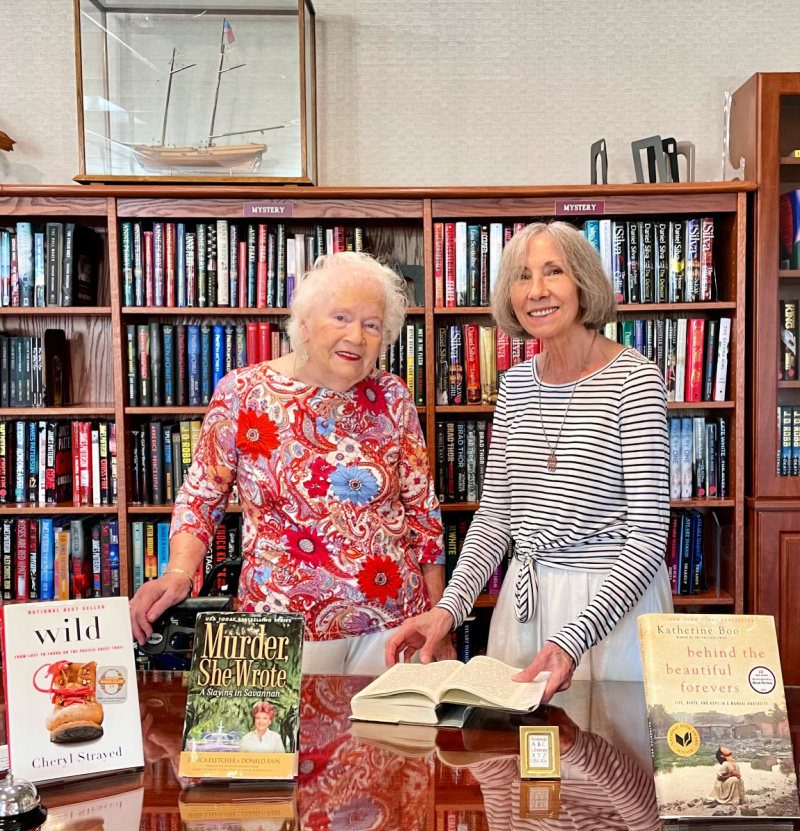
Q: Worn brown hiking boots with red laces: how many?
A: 1